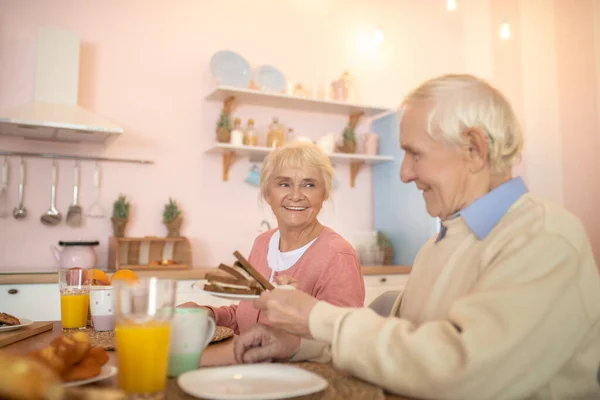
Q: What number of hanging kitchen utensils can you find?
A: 5